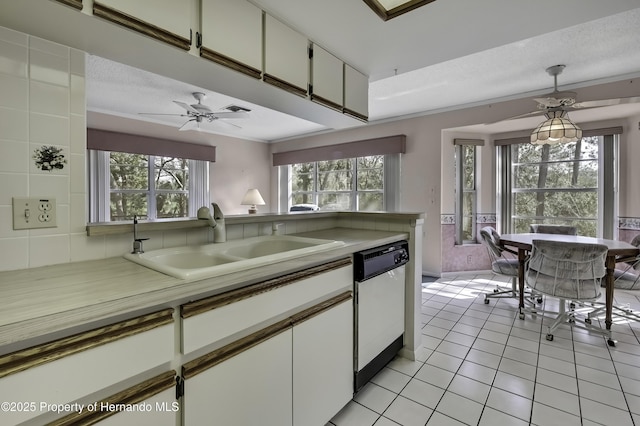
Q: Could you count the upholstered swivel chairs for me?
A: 4